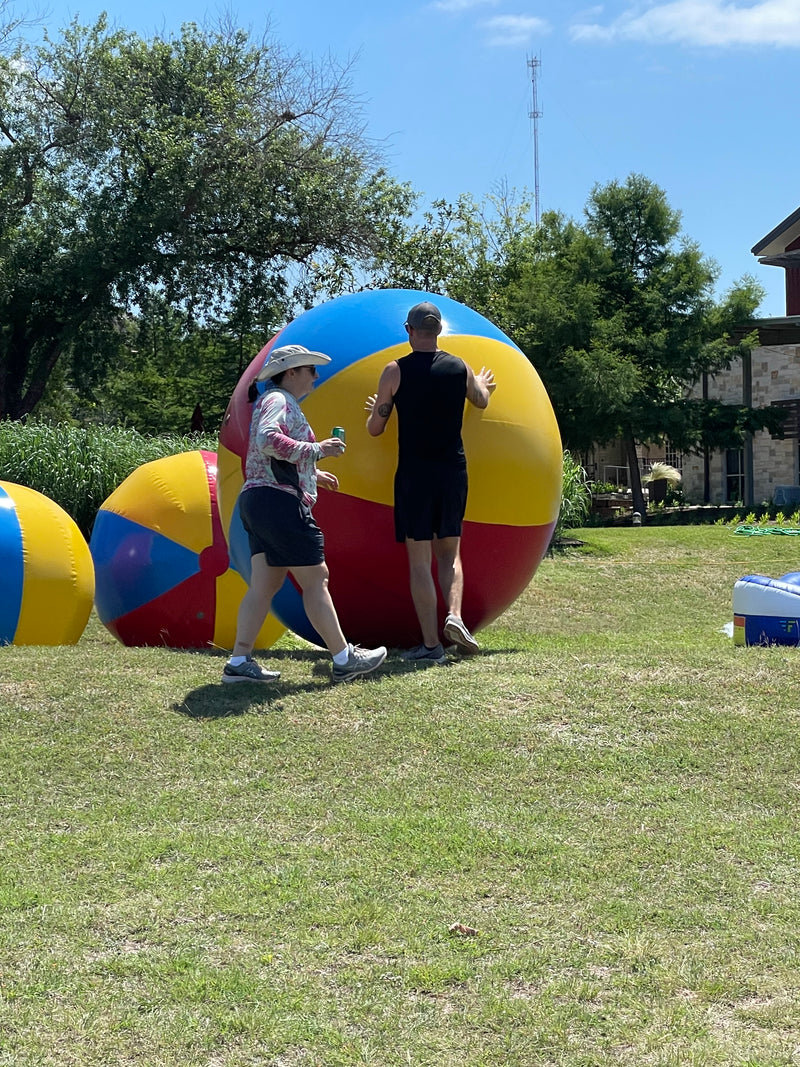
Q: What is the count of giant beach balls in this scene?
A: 3